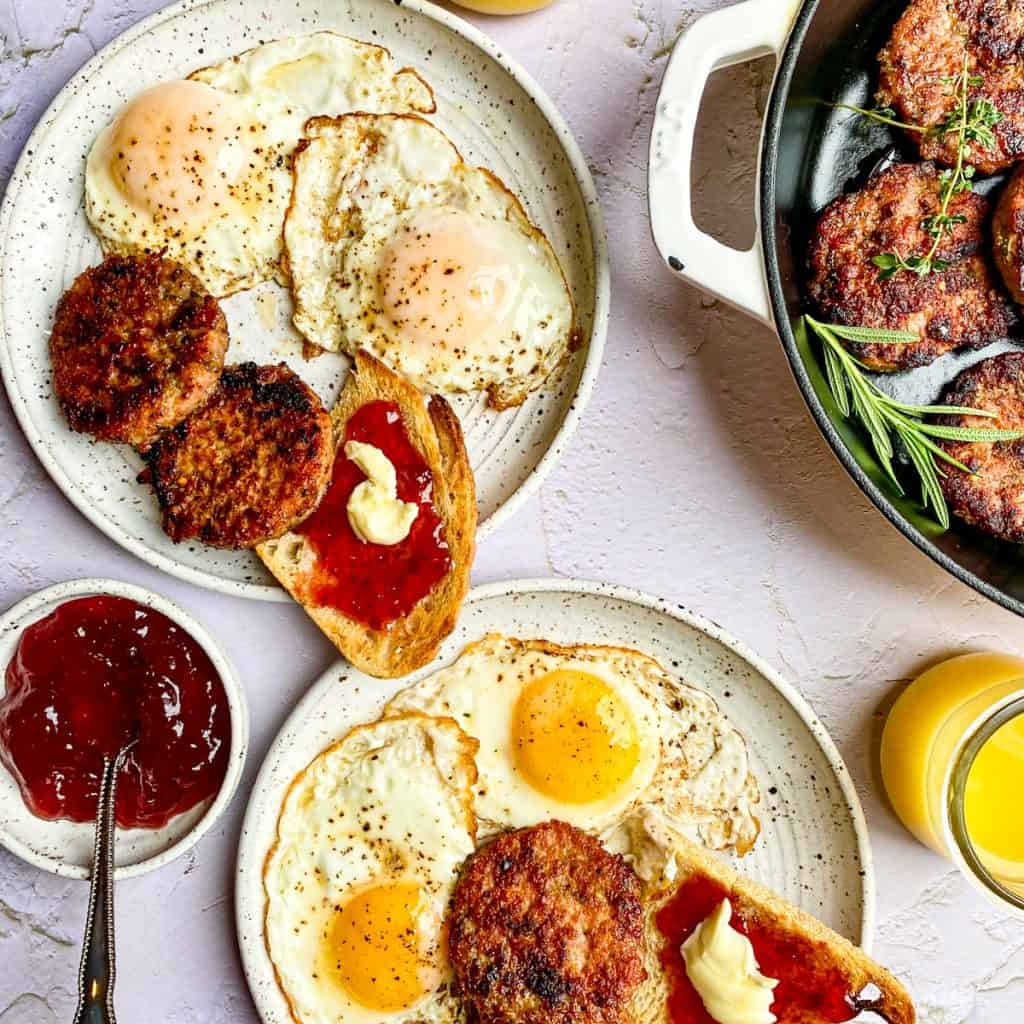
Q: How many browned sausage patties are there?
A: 7